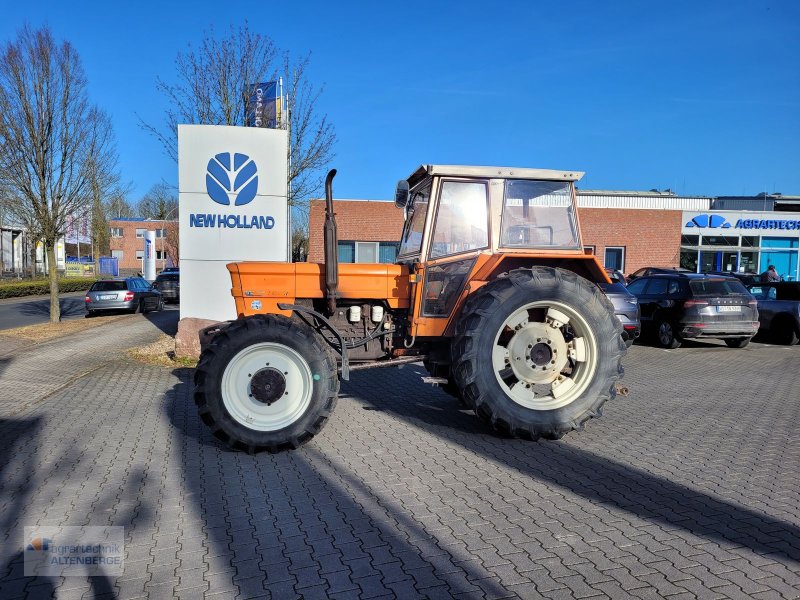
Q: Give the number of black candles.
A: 0